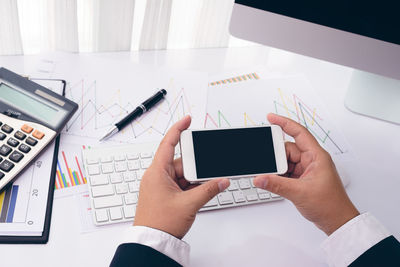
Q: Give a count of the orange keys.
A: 2